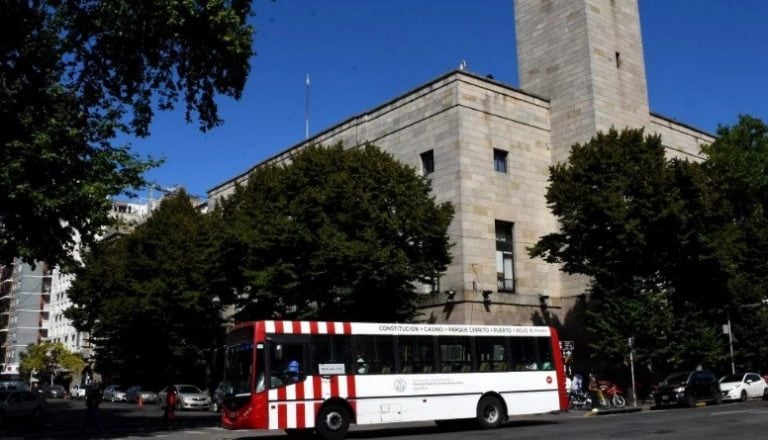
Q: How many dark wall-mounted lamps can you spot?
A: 3